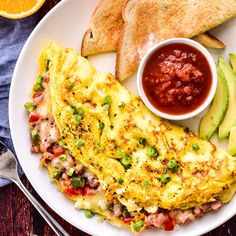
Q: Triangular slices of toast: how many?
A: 2